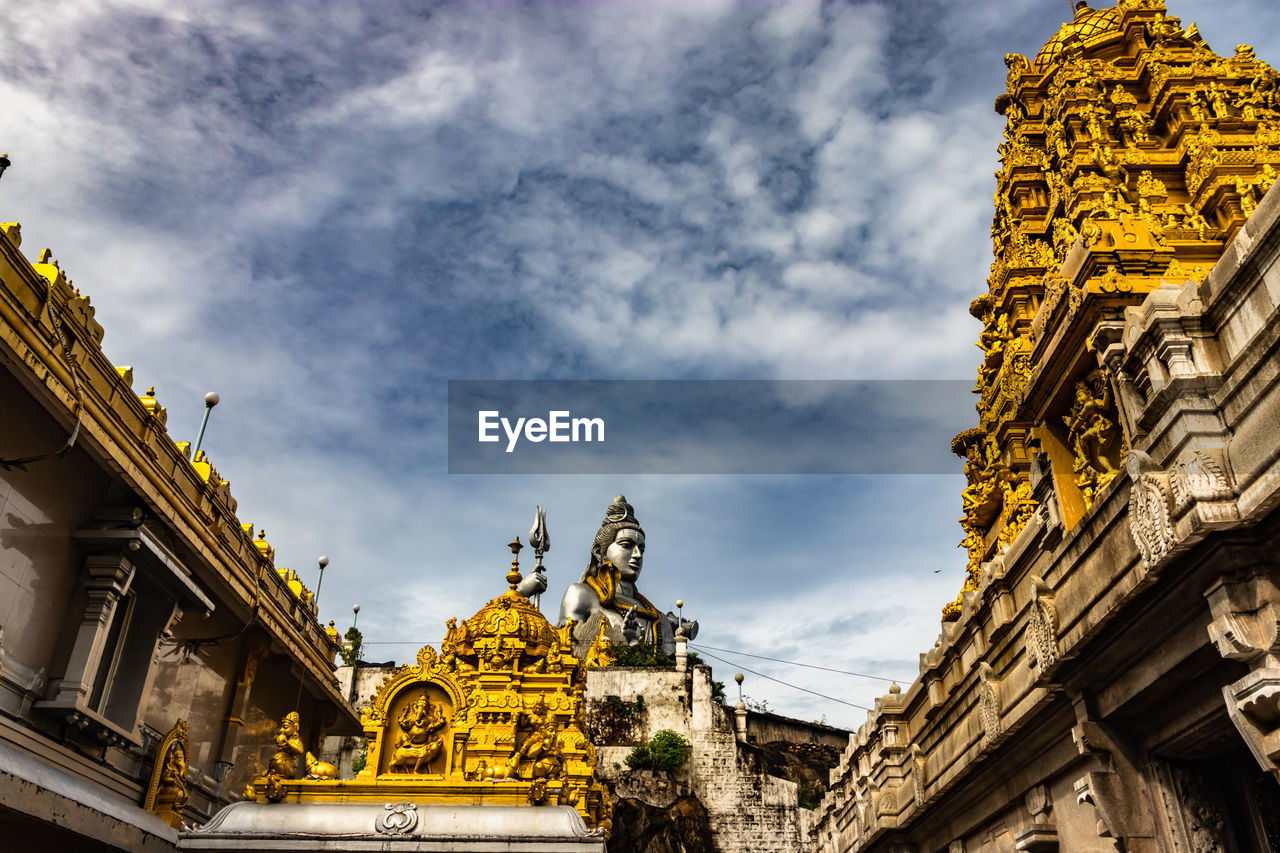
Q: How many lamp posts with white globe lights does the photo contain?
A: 5